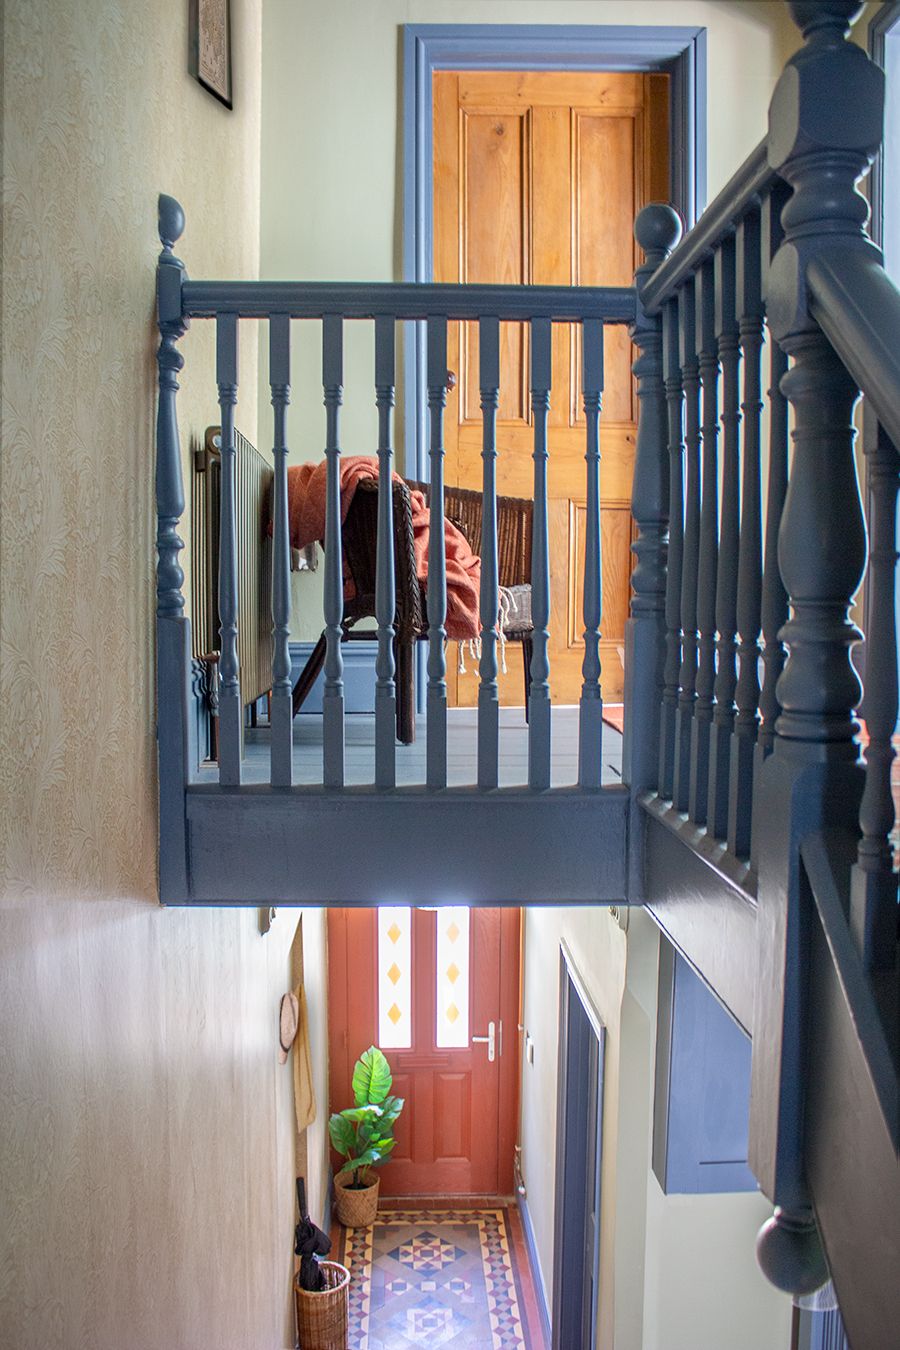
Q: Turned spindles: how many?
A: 15